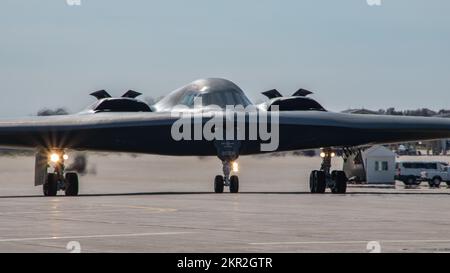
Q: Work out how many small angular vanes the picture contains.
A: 4